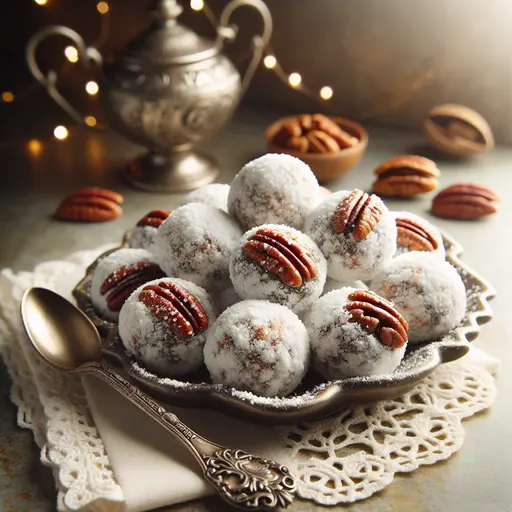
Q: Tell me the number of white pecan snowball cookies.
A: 12